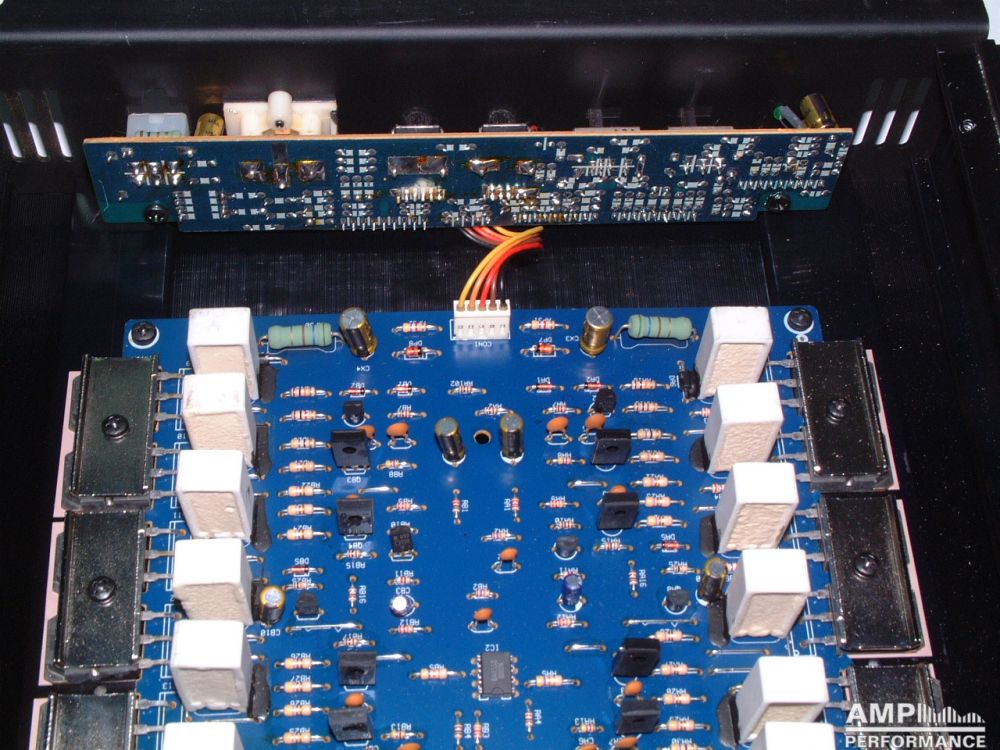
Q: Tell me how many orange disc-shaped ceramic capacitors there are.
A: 13